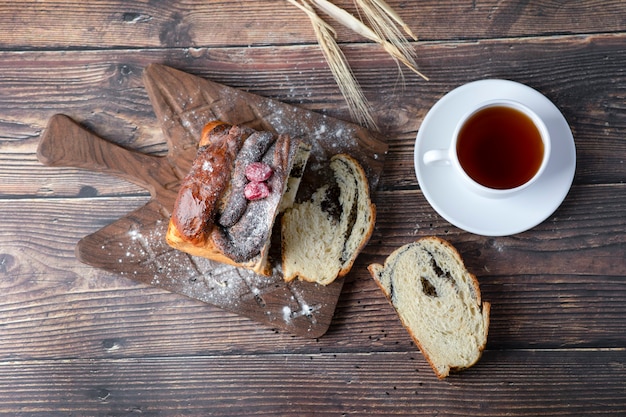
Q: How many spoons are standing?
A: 0